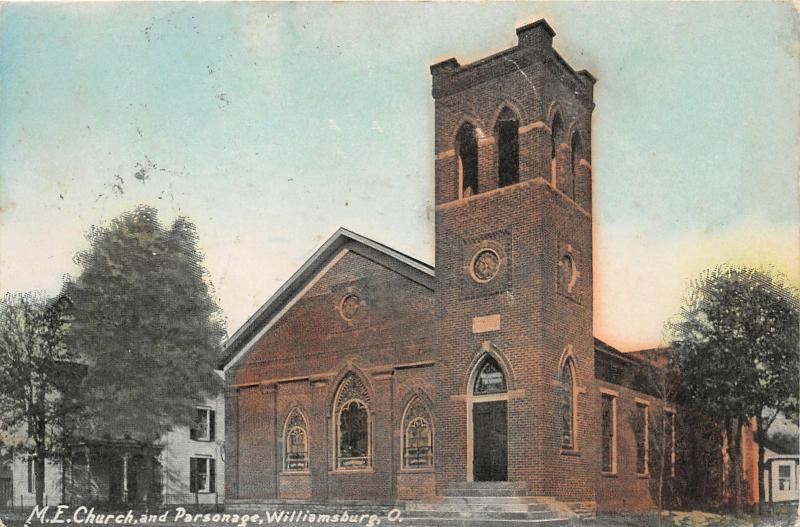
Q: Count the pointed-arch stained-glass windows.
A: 5